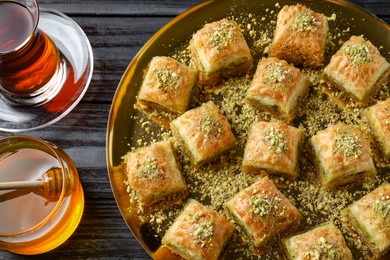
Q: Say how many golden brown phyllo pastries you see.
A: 14